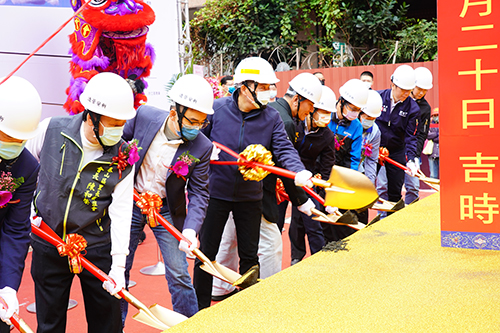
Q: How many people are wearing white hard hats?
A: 10